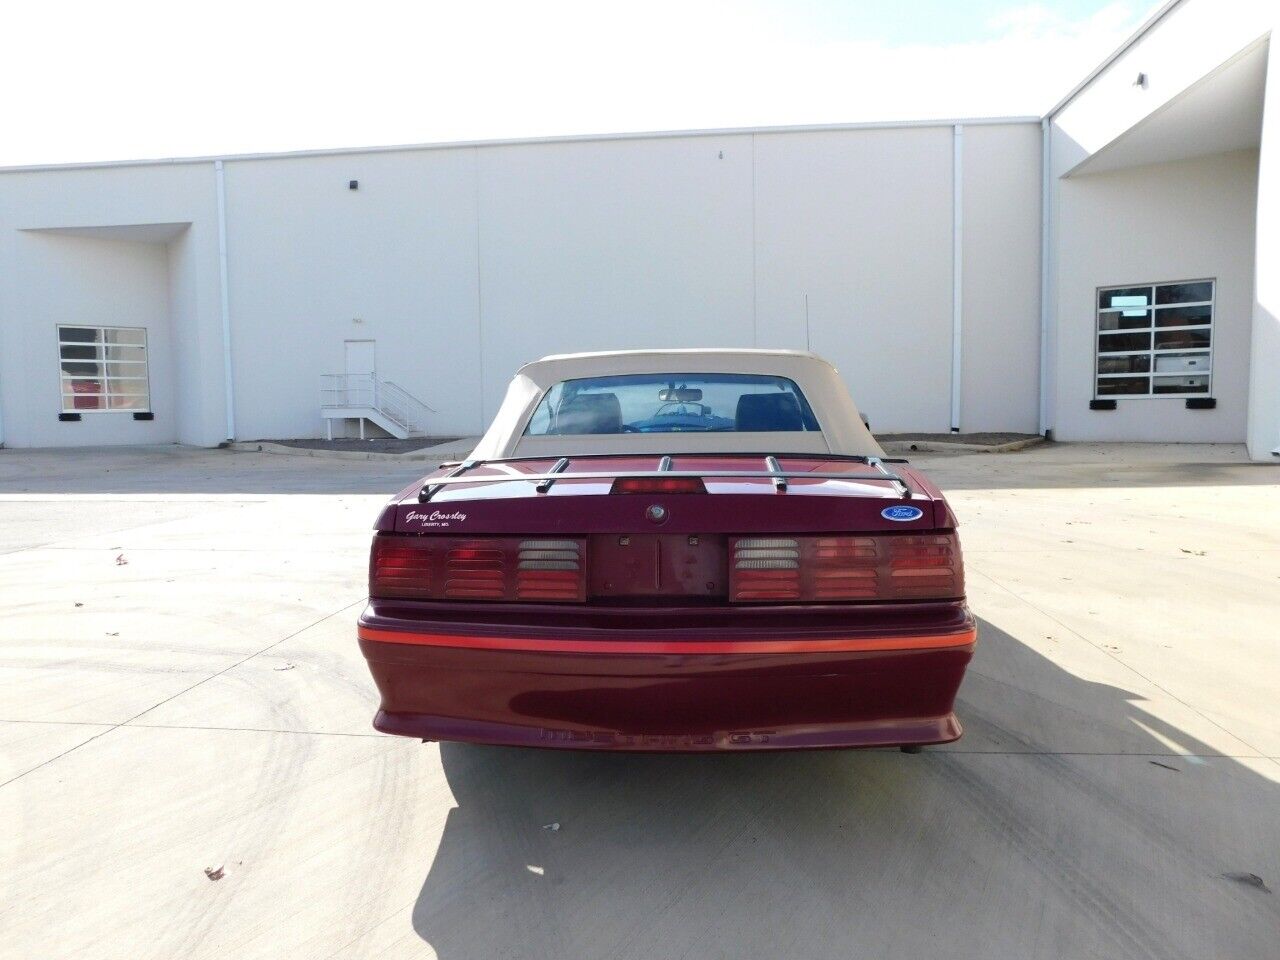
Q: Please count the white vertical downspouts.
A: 3